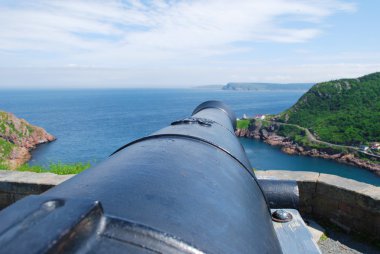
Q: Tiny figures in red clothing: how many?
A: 0